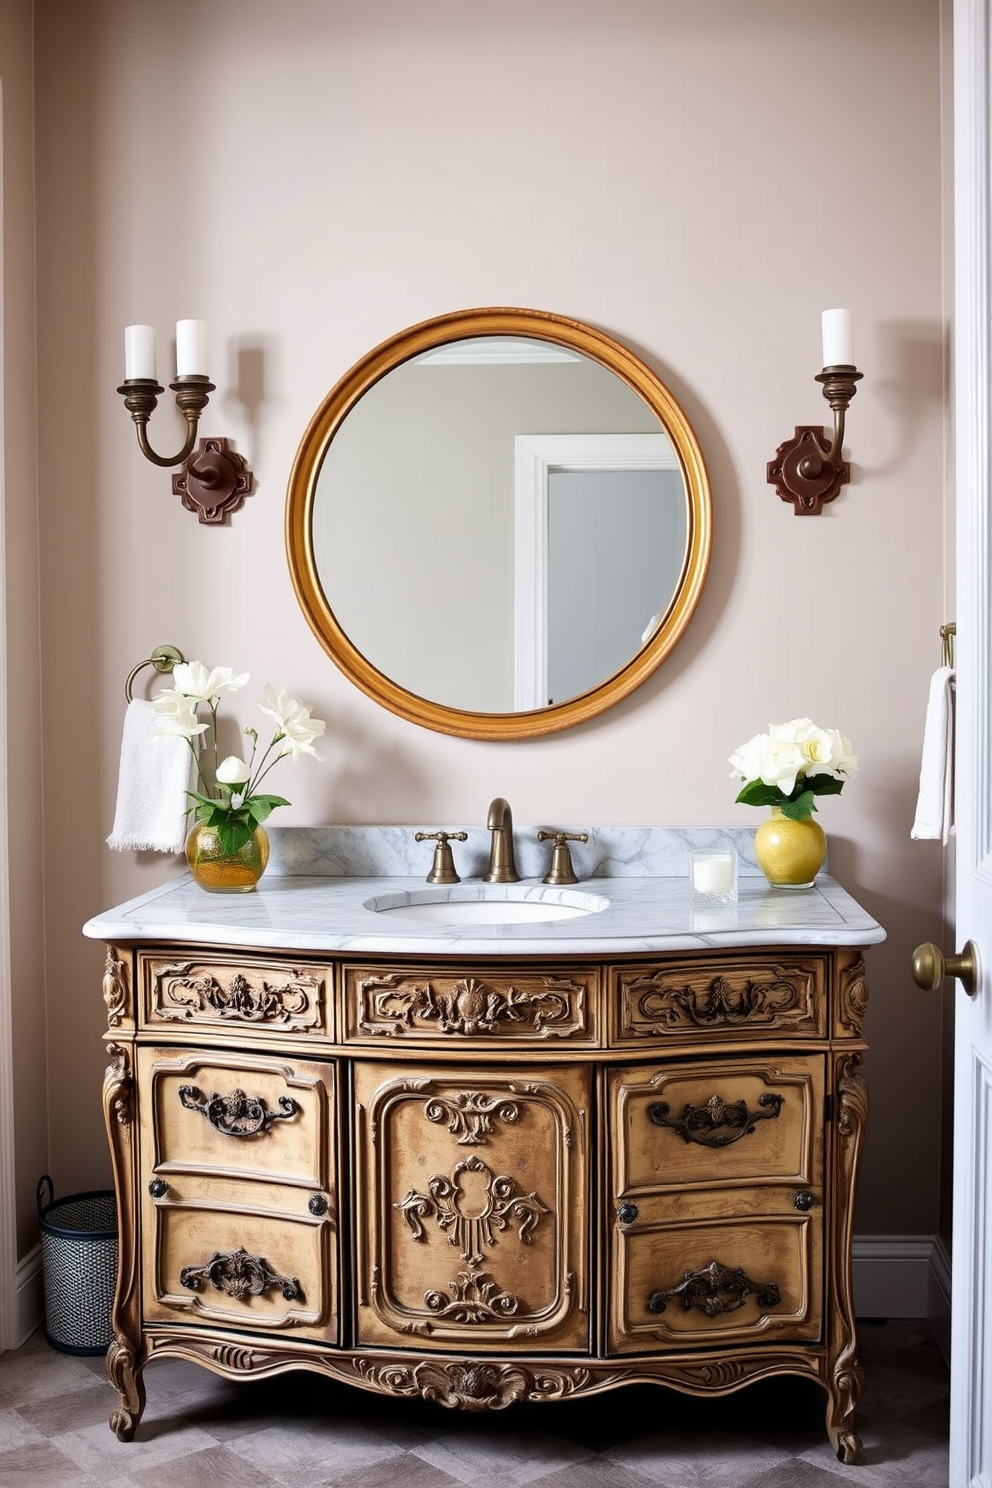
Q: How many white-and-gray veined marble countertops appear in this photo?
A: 1